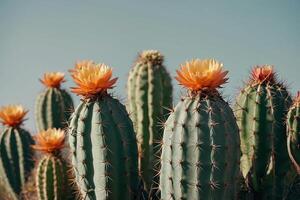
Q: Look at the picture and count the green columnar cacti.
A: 8